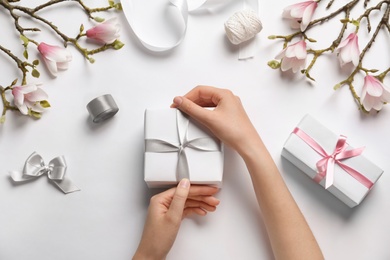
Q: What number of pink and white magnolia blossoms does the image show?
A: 7